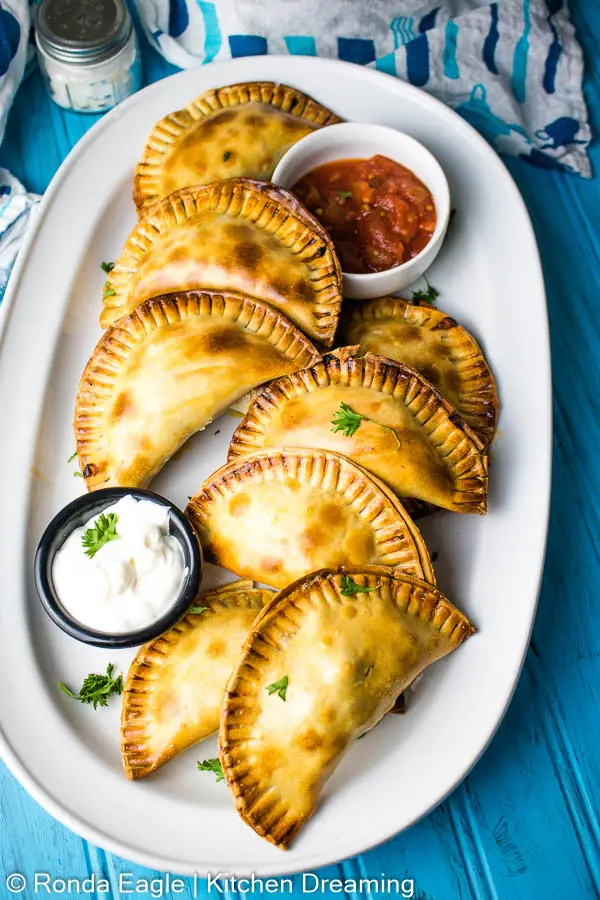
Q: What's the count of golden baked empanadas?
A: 8